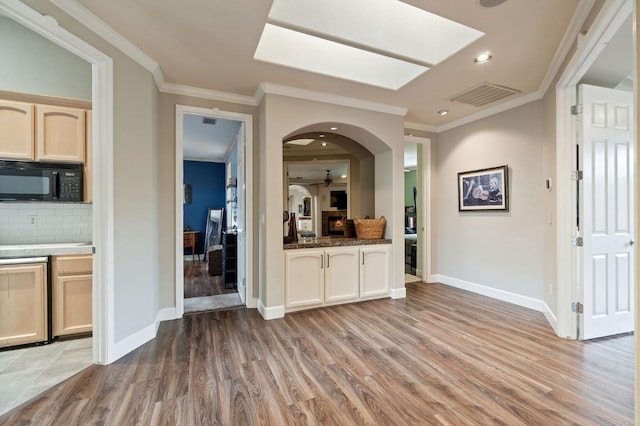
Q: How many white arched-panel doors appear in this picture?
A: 3